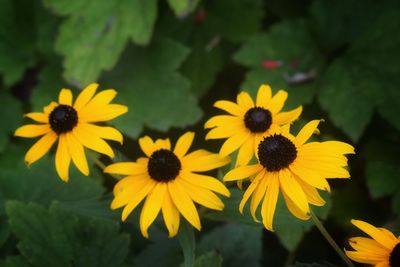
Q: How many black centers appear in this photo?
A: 5